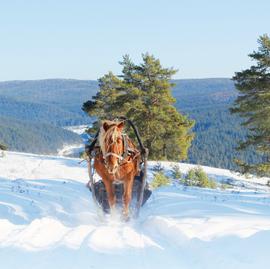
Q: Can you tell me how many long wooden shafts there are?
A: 2